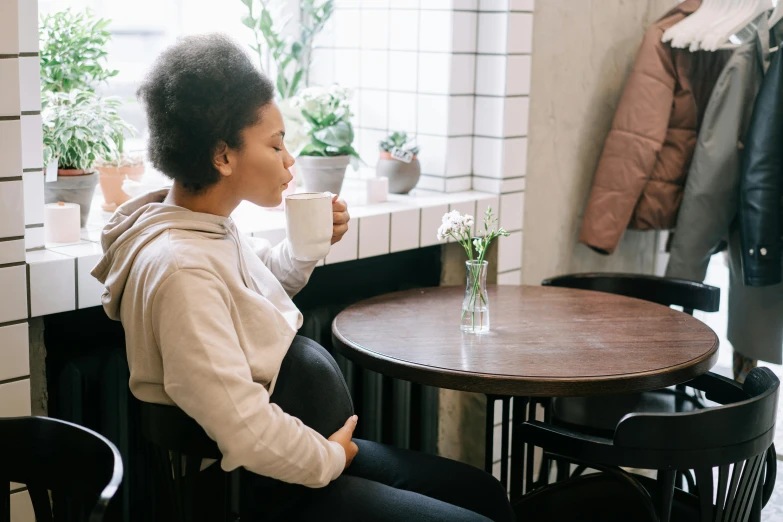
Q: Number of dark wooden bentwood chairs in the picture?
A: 4